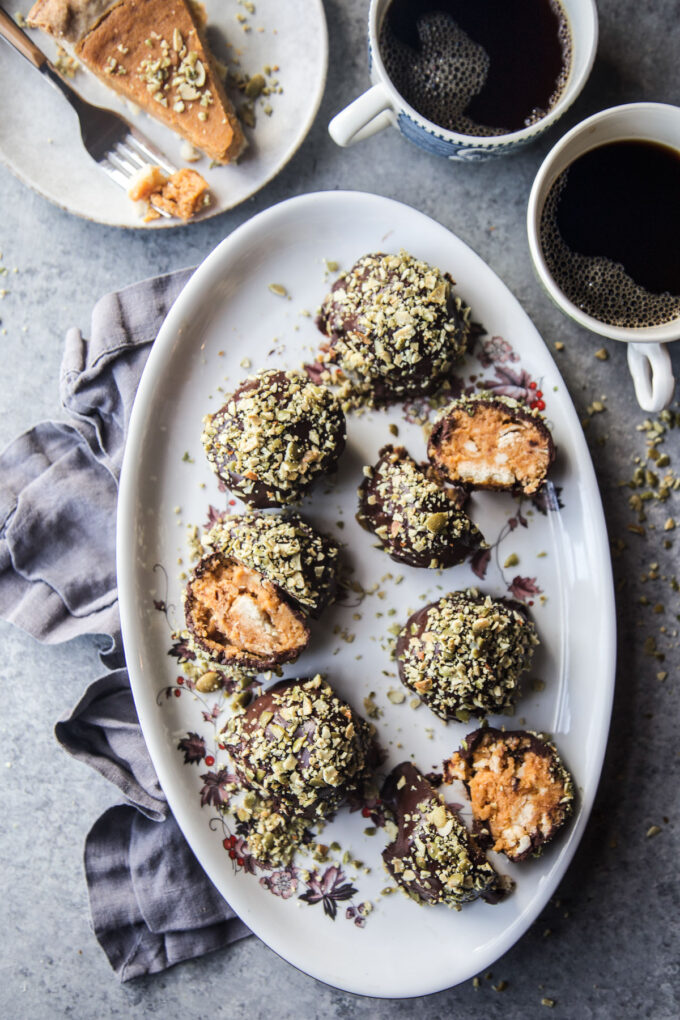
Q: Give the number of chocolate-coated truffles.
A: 7